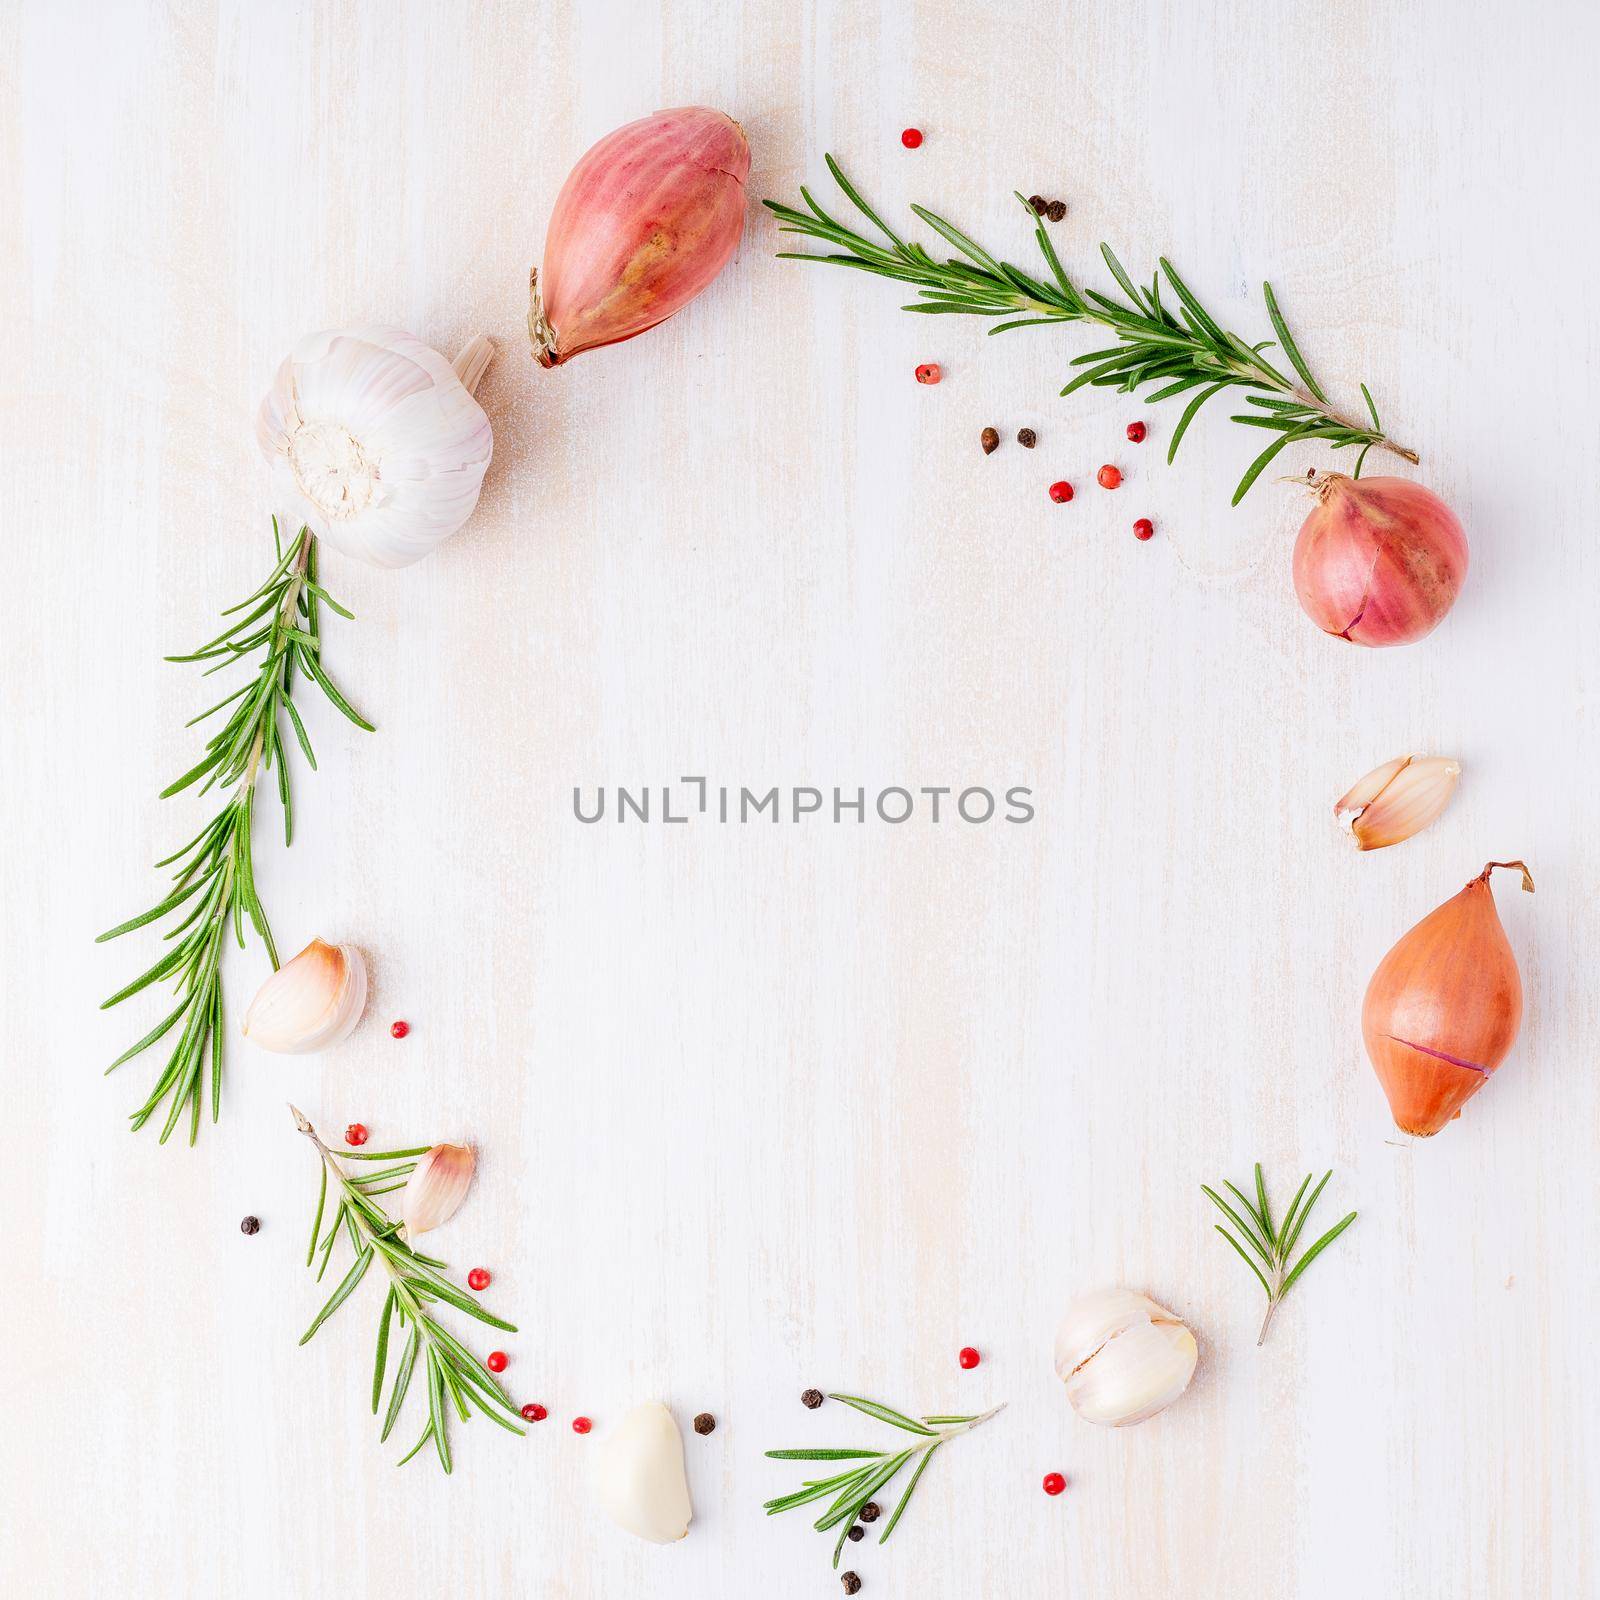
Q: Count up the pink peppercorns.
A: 14